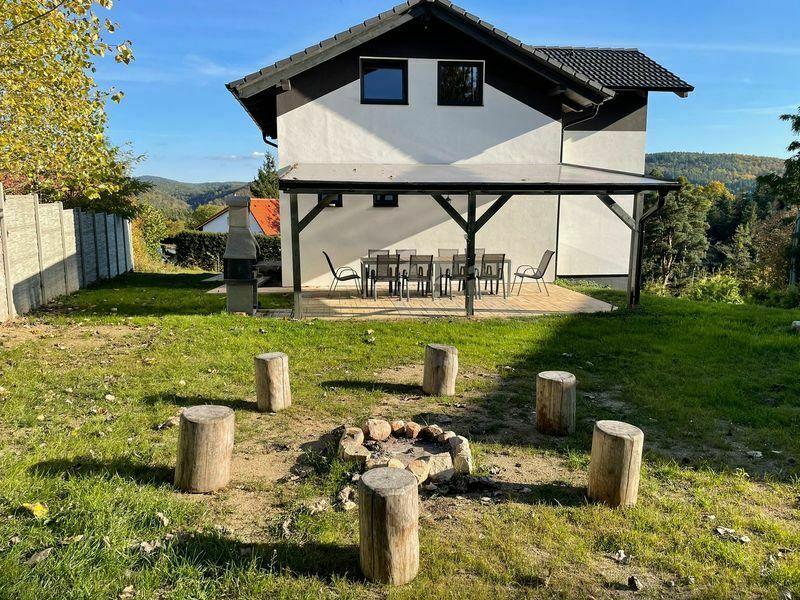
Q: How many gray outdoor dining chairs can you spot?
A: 10